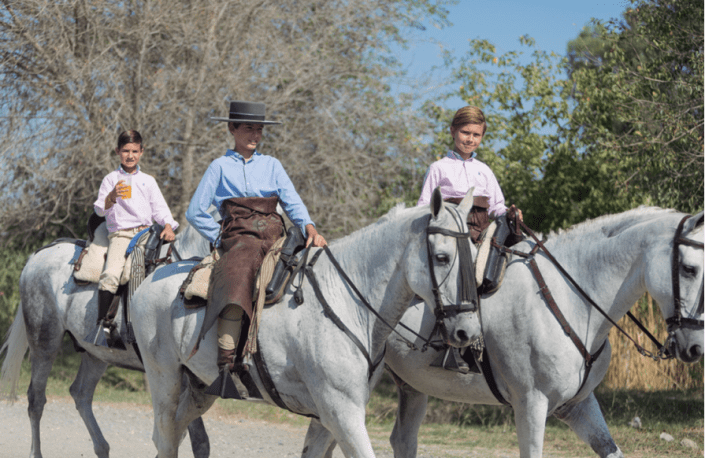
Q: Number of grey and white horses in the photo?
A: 3